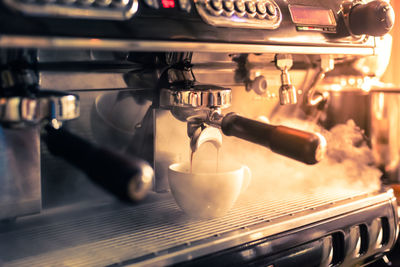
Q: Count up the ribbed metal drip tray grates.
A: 1